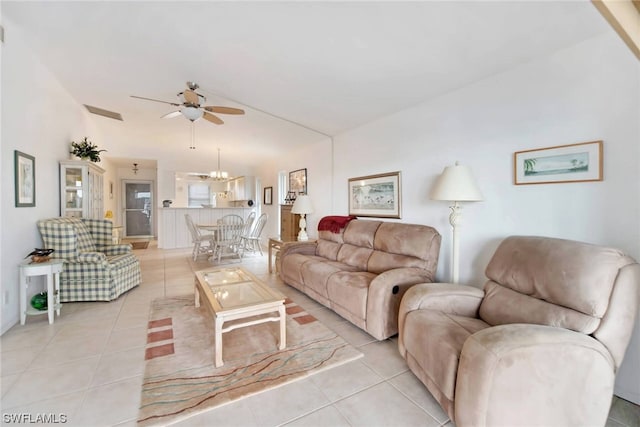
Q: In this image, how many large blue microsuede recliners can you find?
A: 0